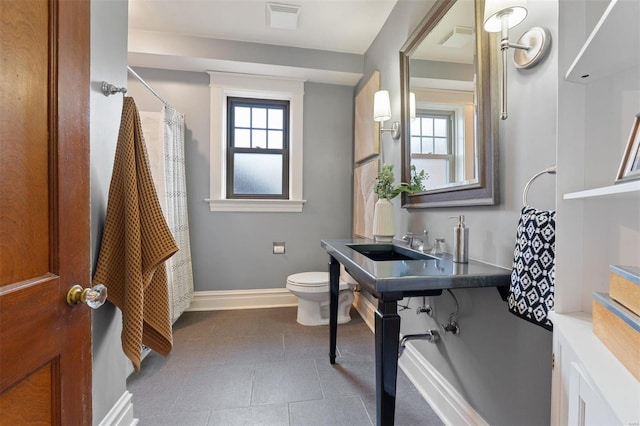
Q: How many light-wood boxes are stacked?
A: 2